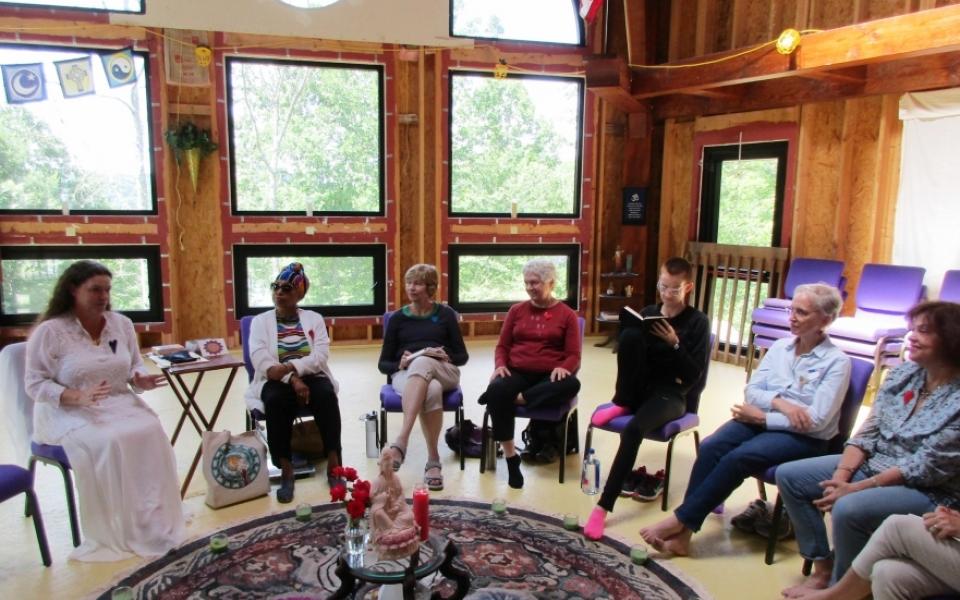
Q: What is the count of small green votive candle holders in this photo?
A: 6